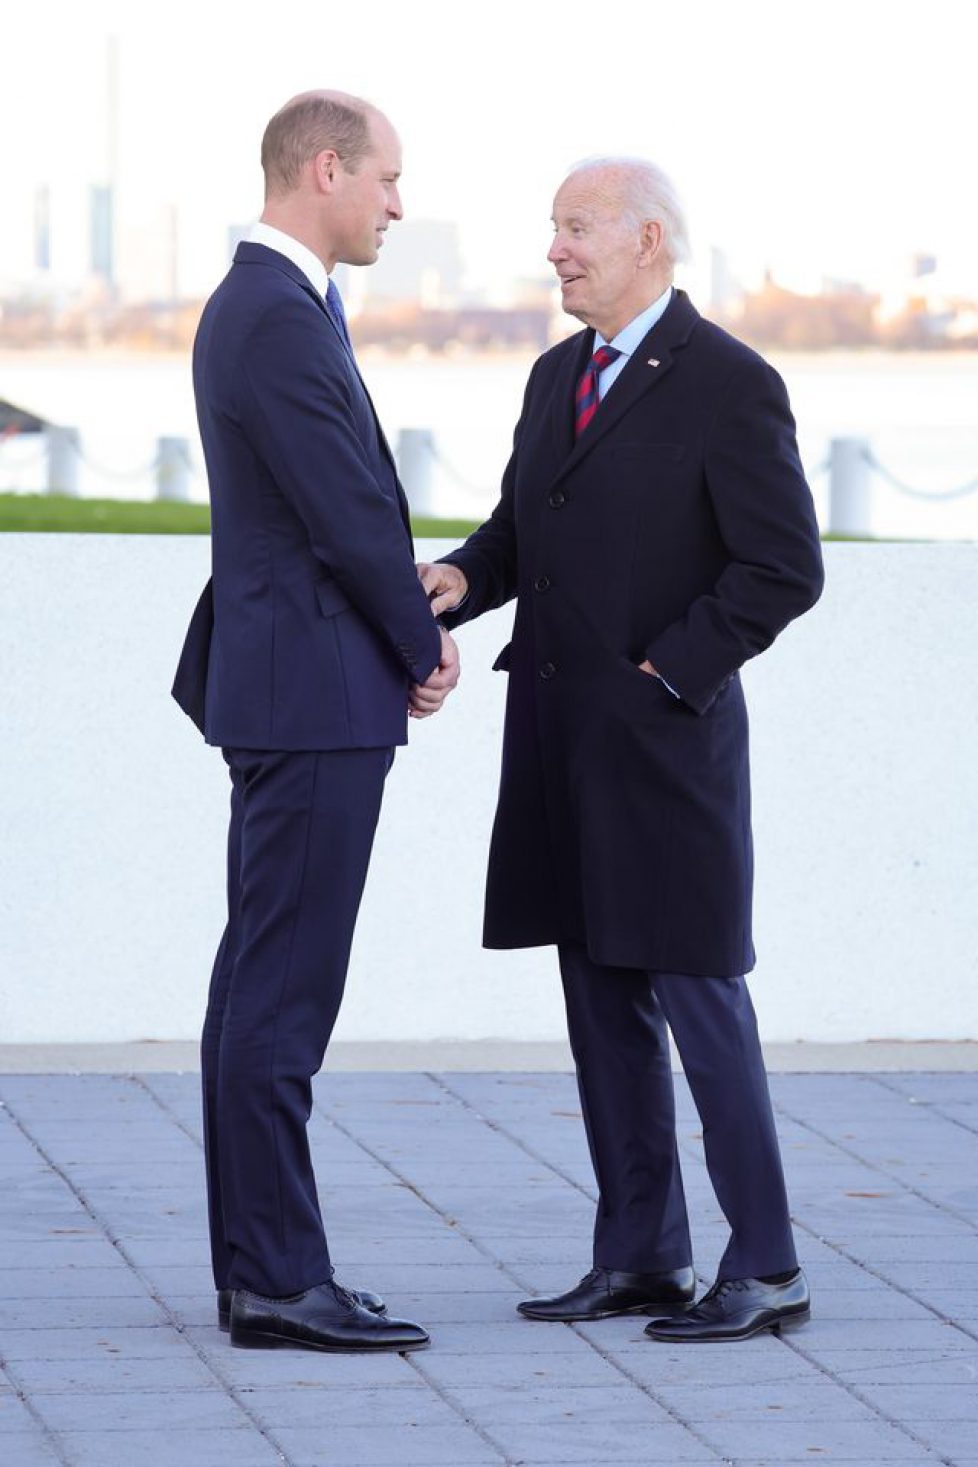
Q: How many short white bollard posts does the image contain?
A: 4